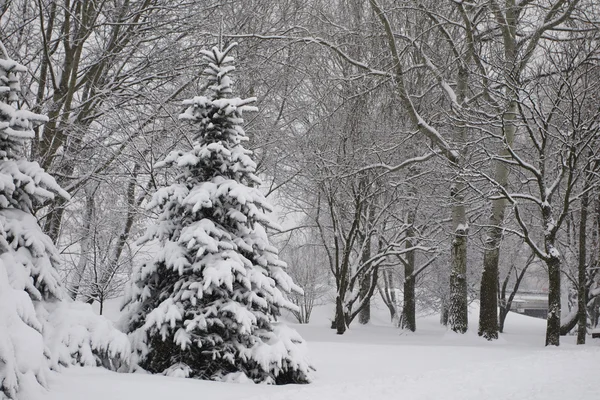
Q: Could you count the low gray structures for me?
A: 1